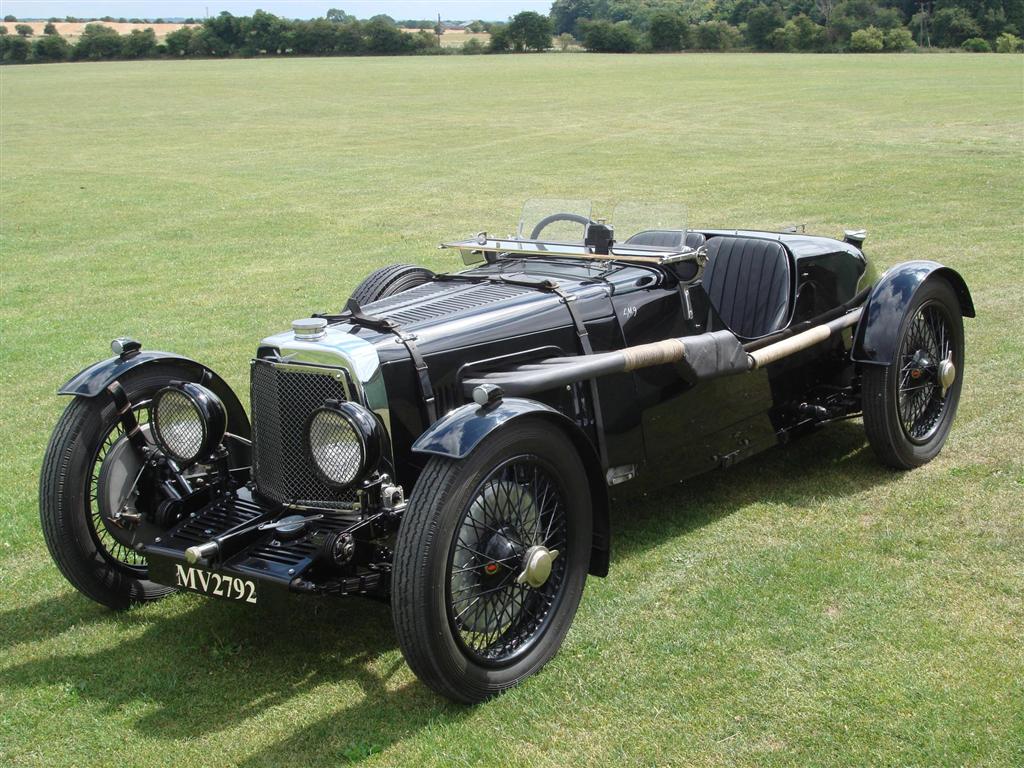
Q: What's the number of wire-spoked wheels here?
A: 3